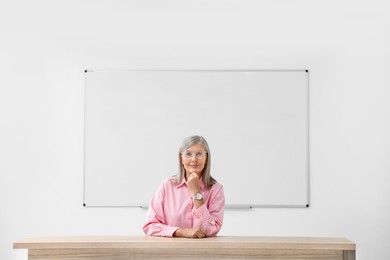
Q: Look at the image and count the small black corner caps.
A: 4